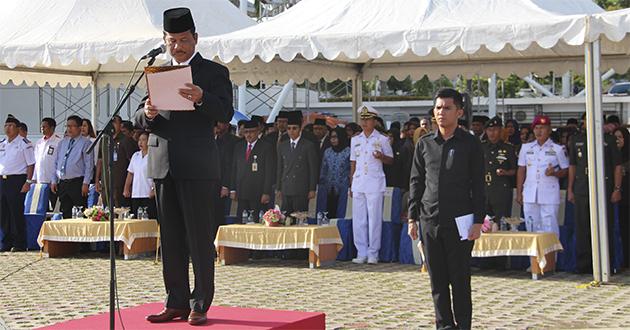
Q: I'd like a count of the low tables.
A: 3